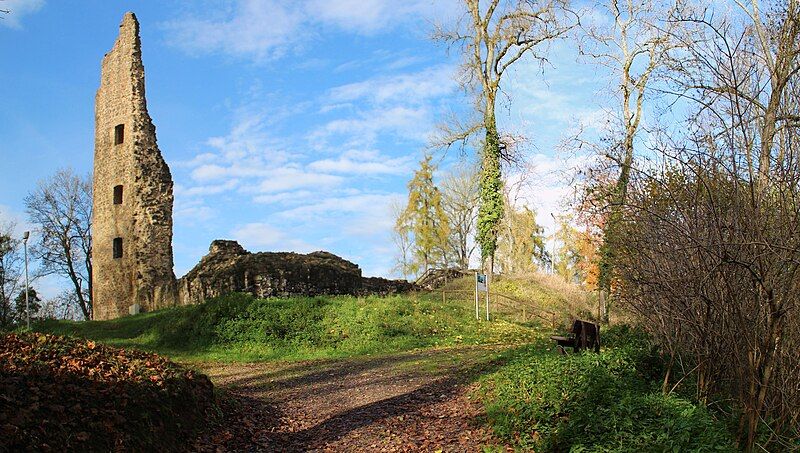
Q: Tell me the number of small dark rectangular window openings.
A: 3